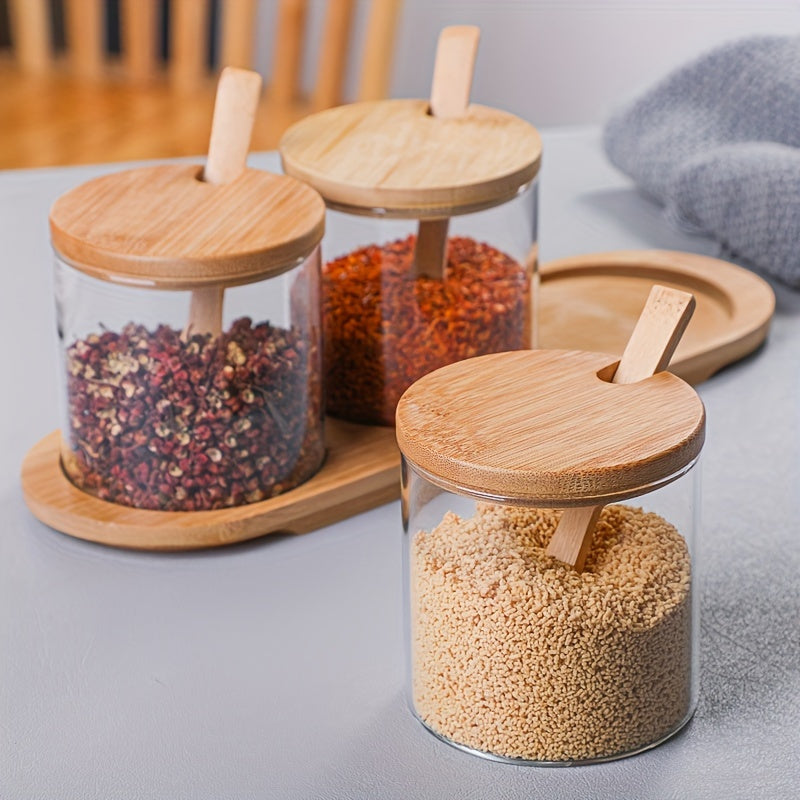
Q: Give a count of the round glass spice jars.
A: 3